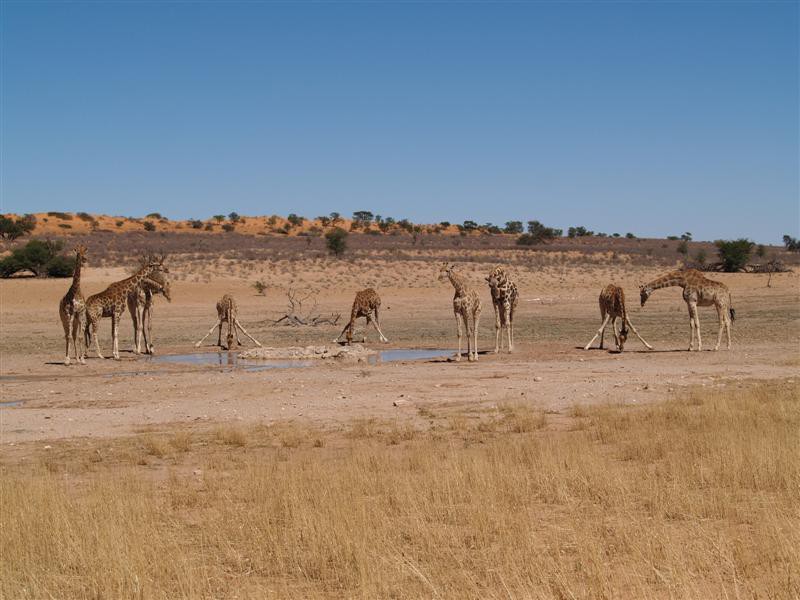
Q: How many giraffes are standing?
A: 6